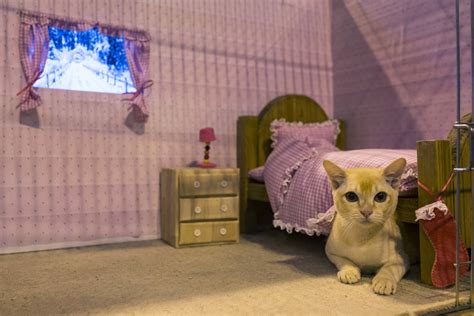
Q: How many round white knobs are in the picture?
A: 6